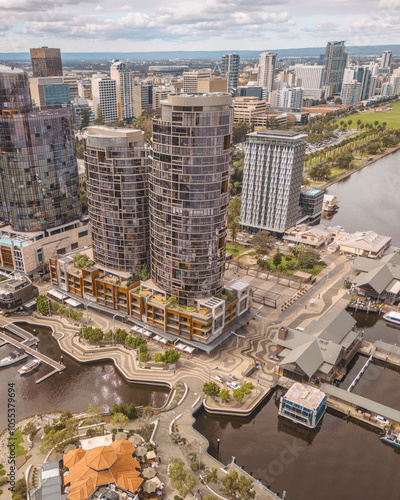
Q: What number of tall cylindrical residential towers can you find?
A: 2